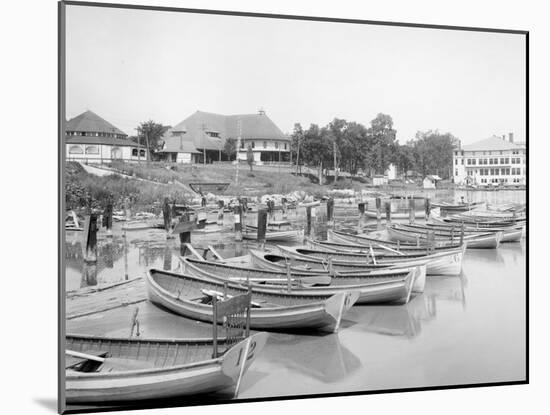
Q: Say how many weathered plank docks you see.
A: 1